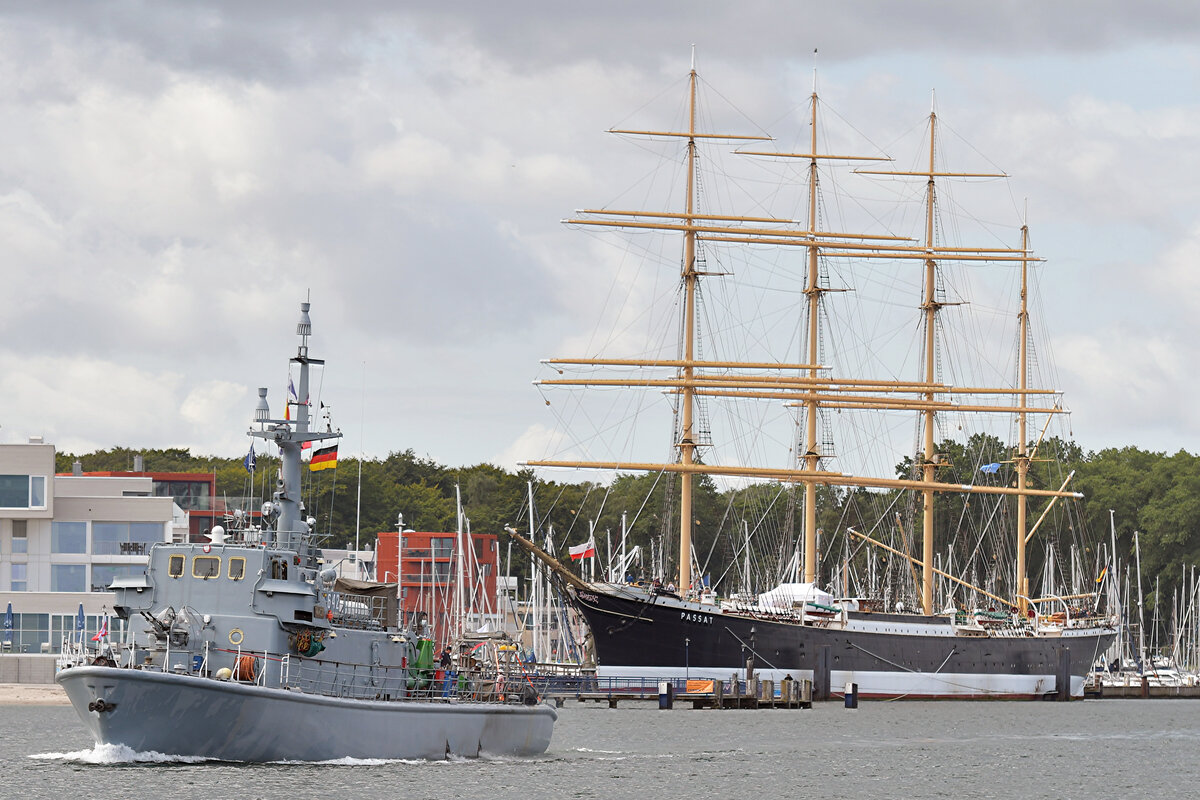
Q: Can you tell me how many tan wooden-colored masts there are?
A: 4